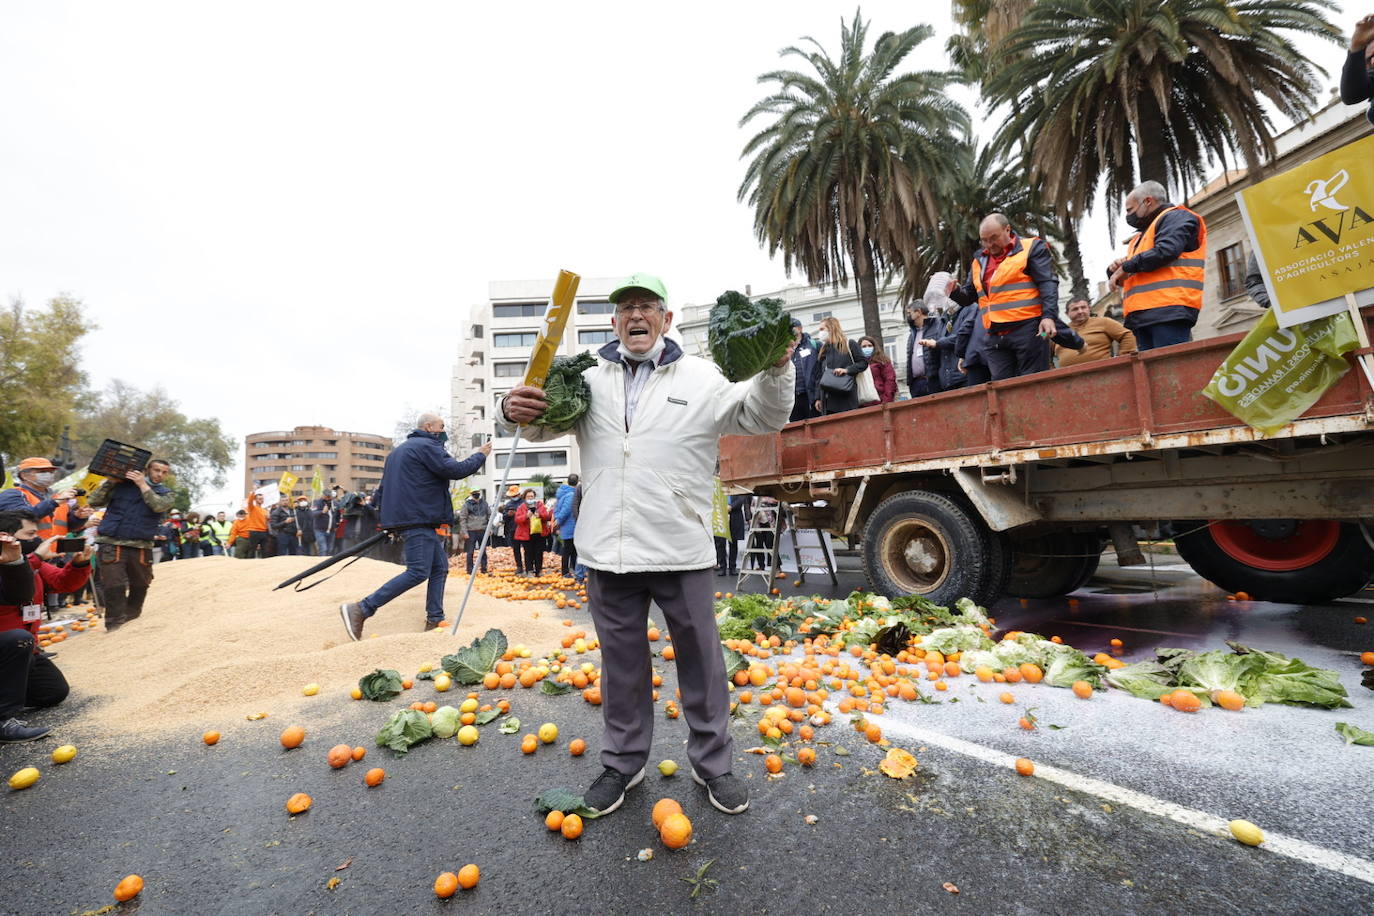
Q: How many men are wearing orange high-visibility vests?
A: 3